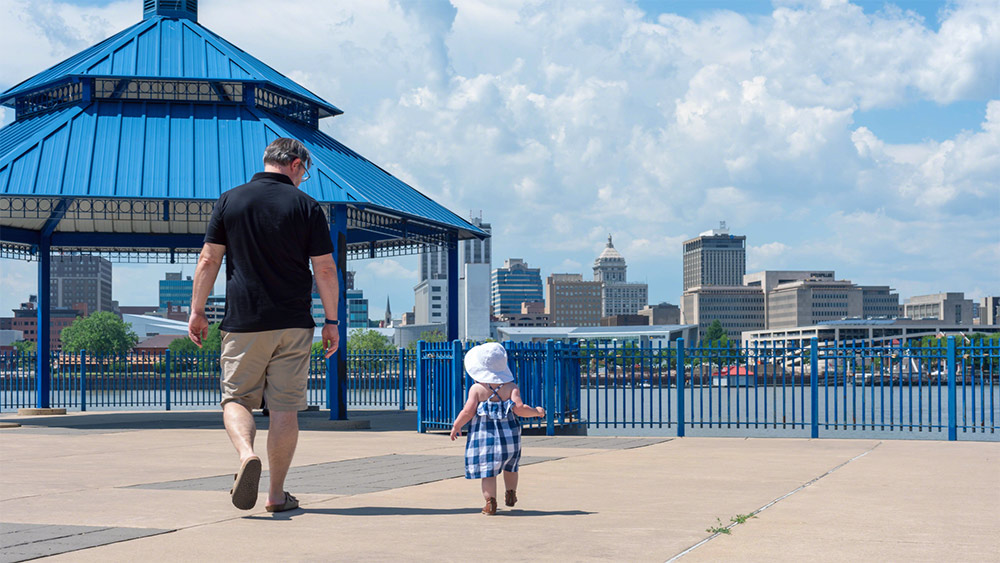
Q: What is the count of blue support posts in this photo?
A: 3